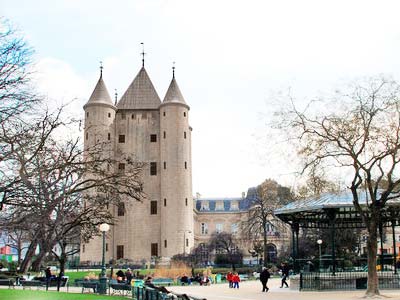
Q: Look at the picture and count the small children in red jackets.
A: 2